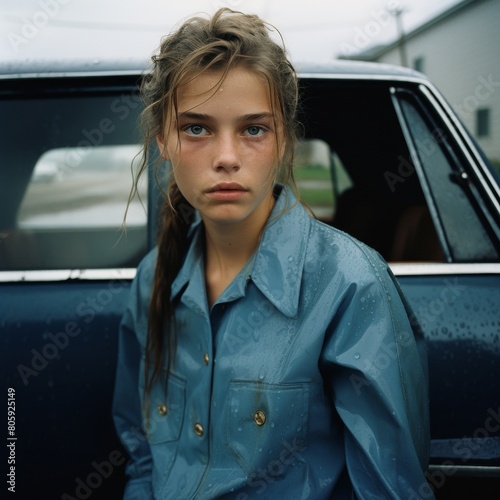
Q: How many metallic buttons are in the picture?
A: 4